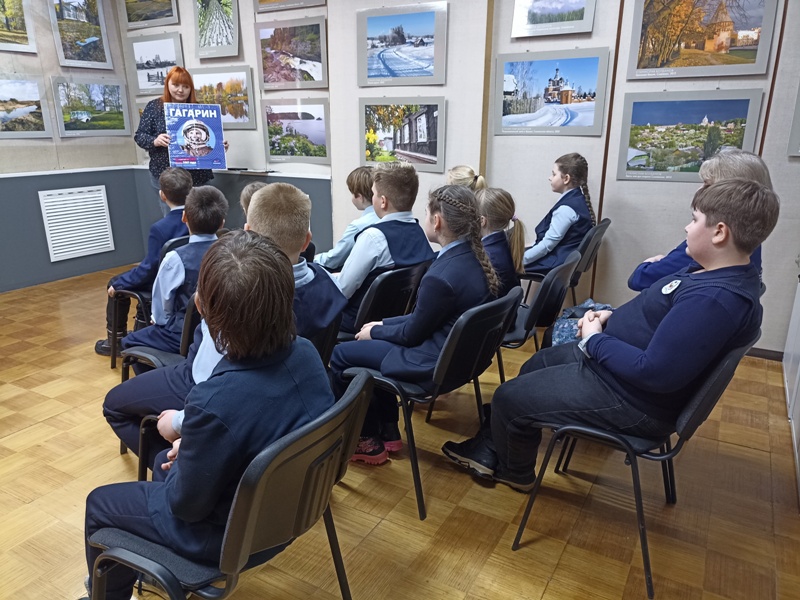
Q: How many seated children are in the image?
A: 12